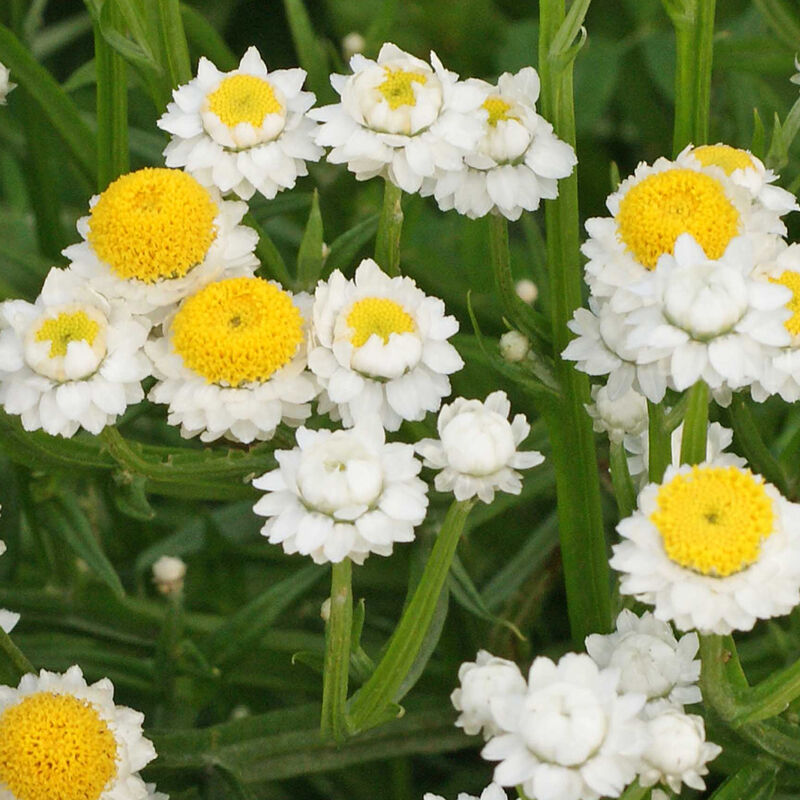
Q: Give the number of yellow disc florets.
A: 12